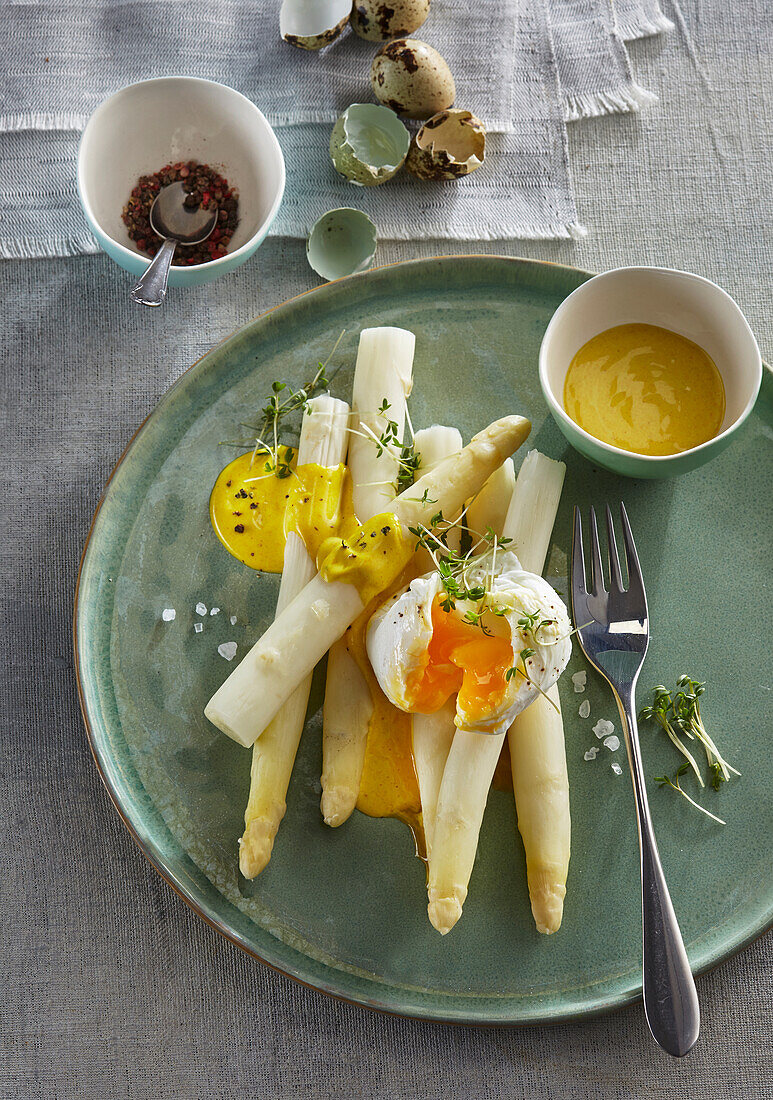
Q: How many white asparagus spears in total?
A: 6